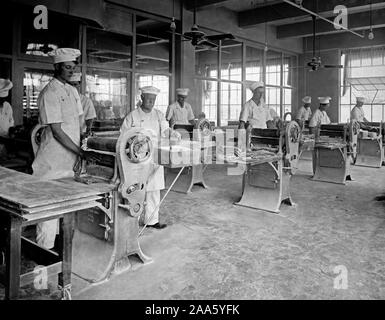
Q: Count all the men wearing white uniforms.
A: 9